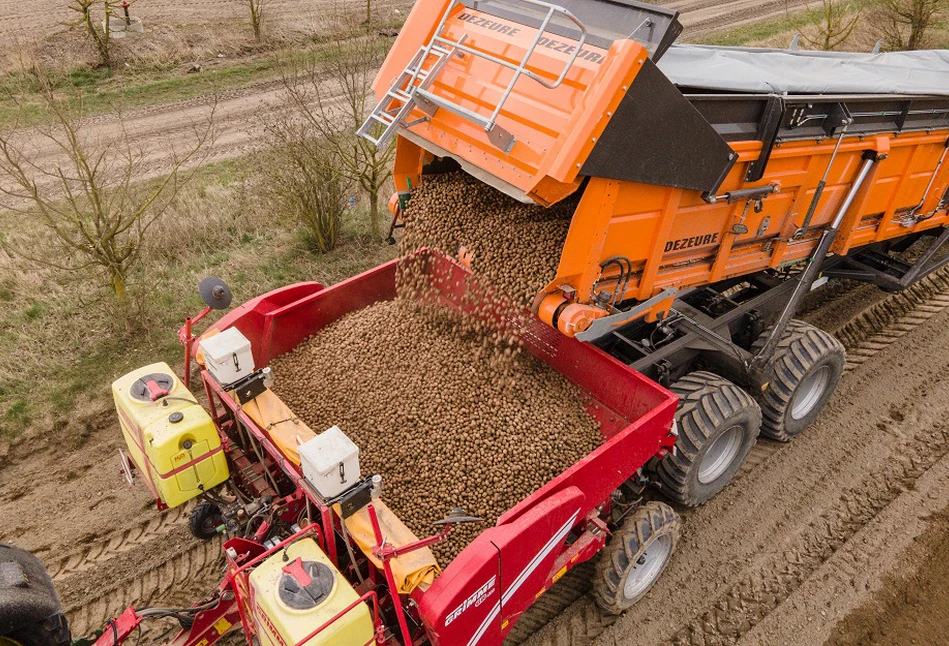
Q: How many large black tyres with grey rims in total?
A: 3